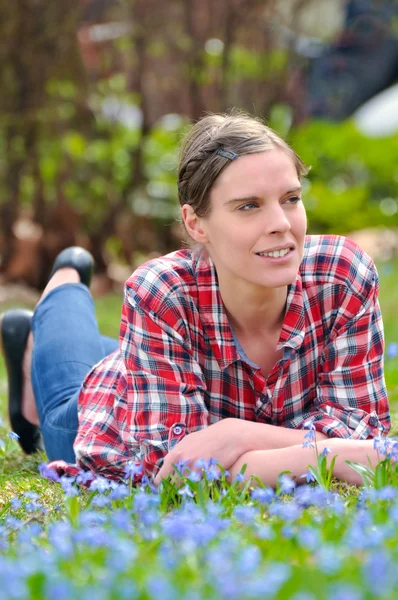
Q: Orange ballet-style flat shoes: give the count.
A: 0